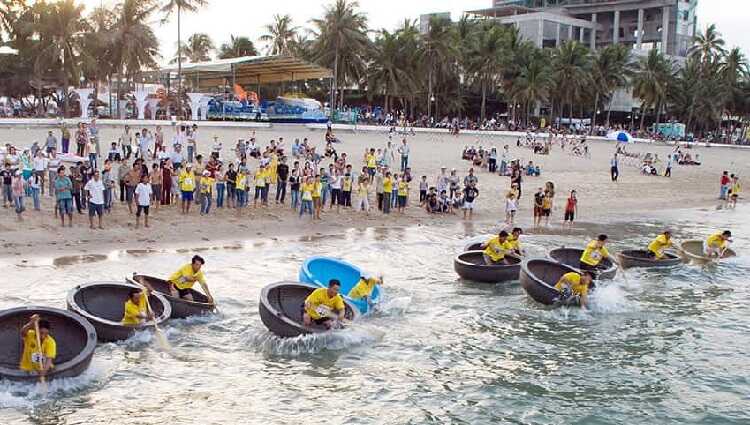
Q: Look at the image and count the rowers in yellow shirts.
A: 11